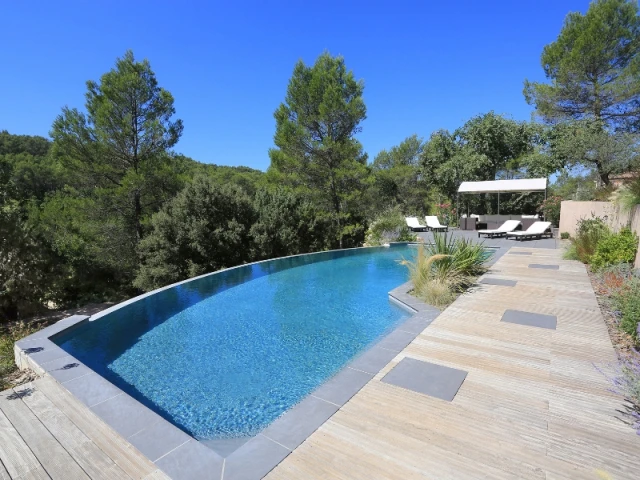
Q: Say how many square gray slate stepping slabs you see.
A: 5